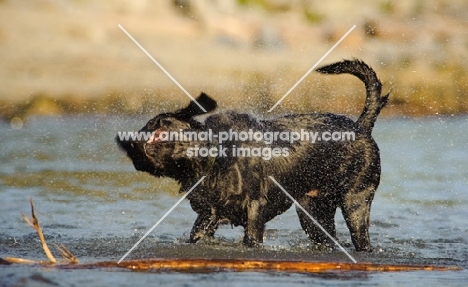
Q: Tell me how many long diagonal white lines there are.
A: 4